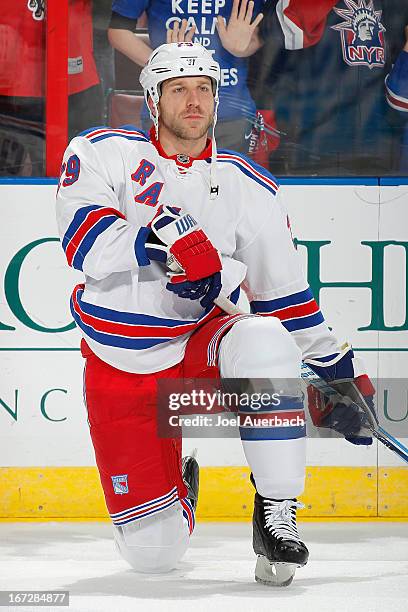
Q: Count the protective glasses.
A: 0